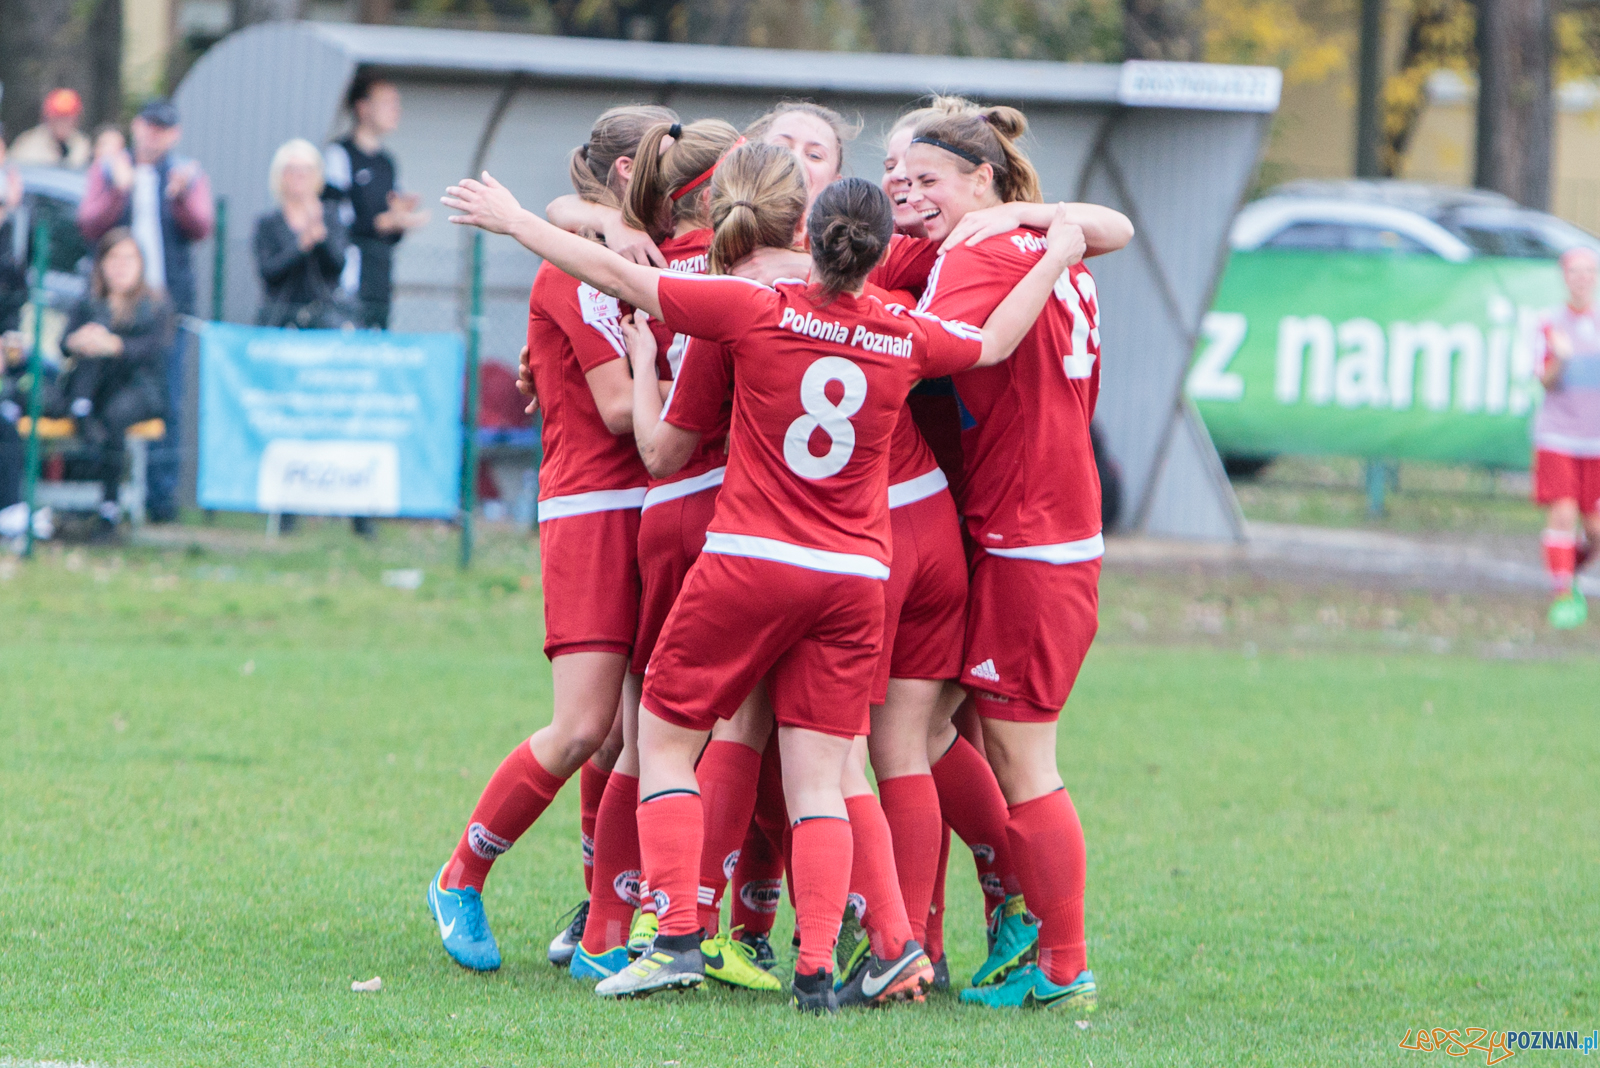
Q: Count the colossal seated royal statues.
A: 0